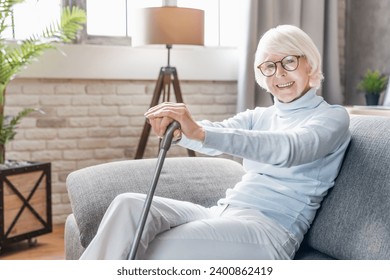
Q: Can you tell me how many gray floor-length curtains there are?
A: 1